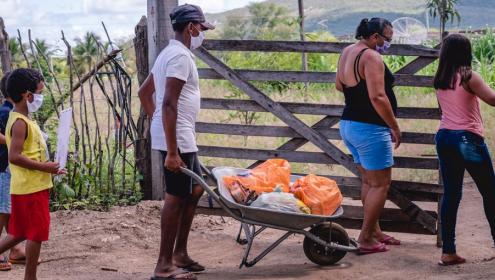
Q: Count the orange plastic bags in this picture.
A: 2